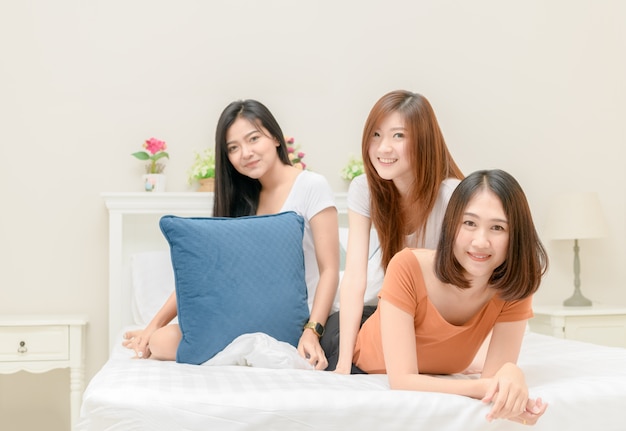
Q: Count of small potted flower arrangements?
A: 4